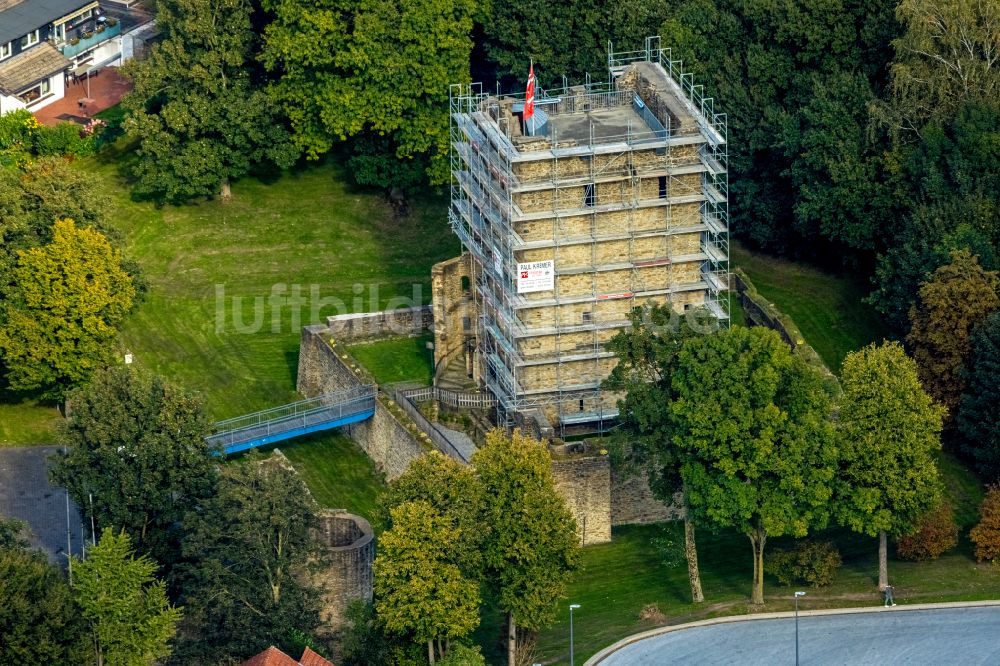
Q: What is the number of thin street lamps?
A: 2